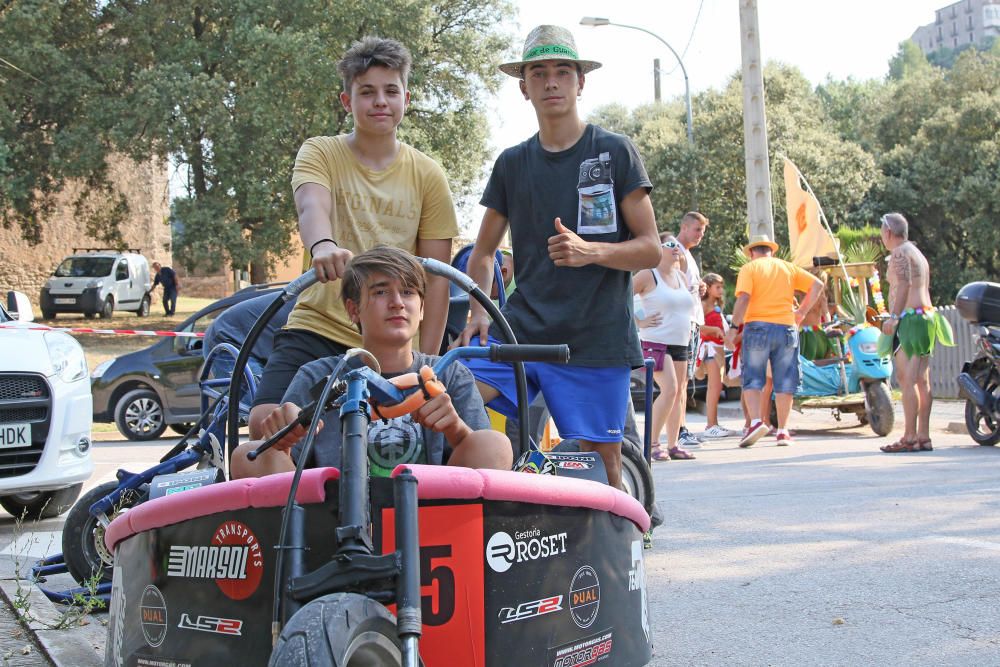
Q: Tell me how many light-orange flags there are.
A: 1